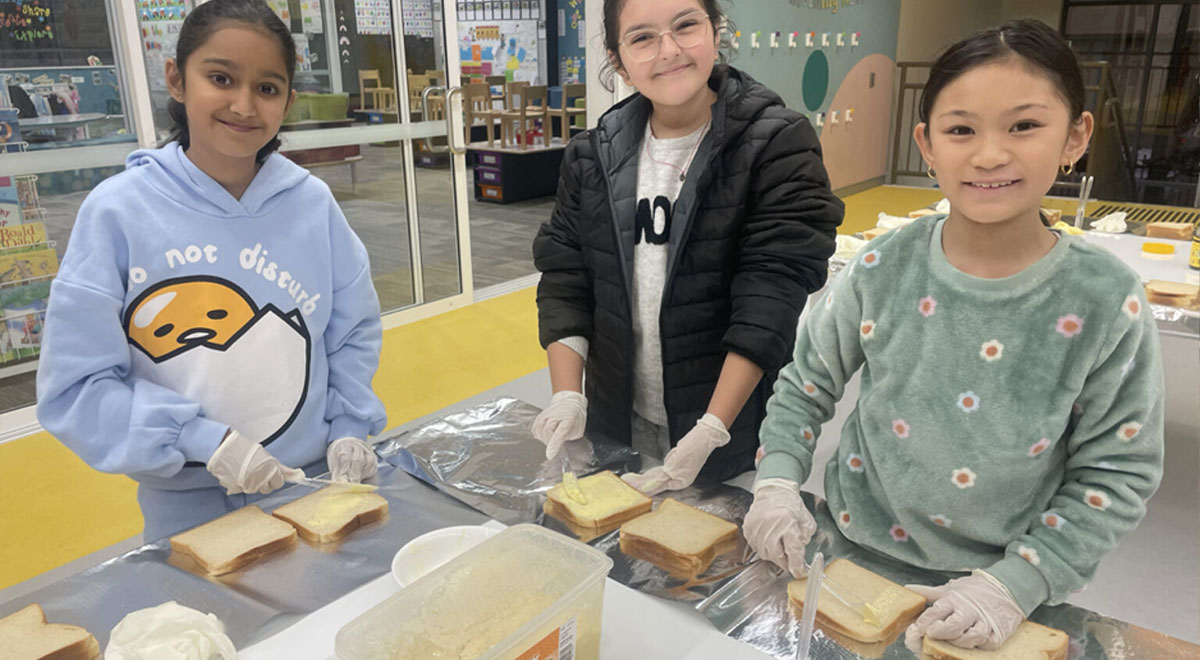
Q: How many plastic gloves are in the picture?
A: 6